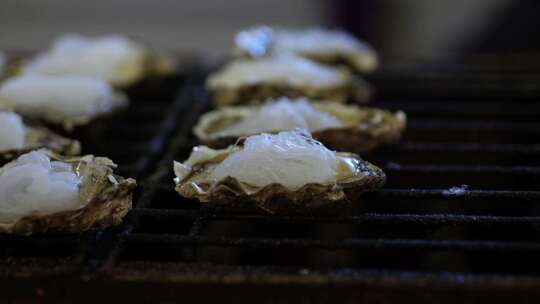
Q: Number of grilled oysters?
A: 8